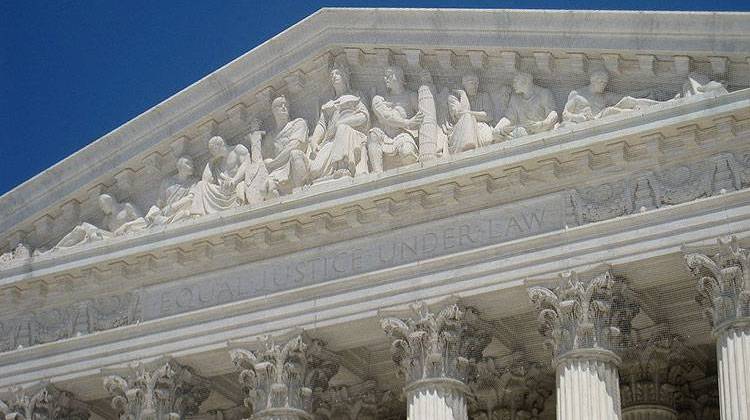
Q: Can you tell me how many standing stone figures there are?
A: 0